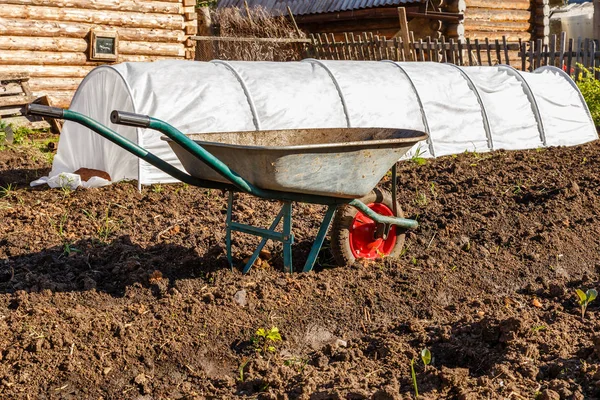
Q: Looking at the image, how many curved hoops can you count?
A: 7